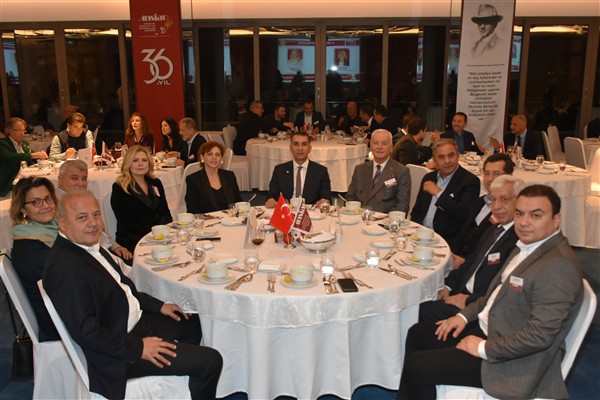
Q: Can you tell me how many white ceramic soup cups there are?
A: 11